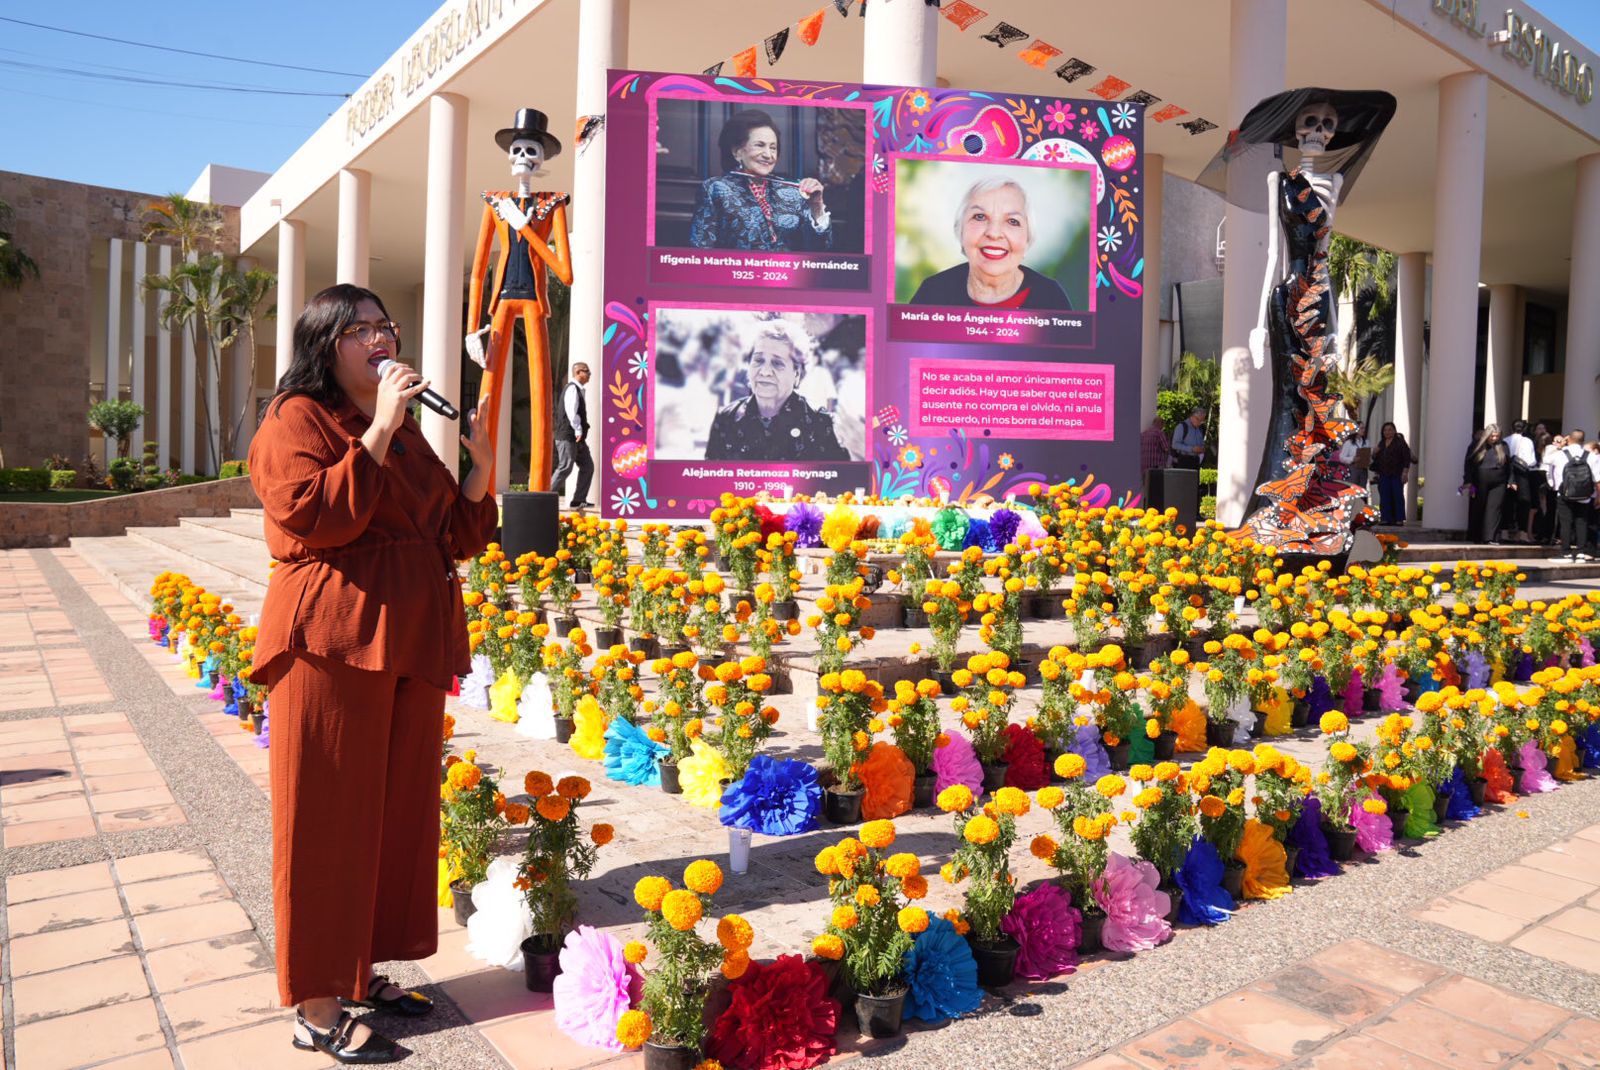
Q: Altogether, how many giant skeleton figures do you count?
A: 2